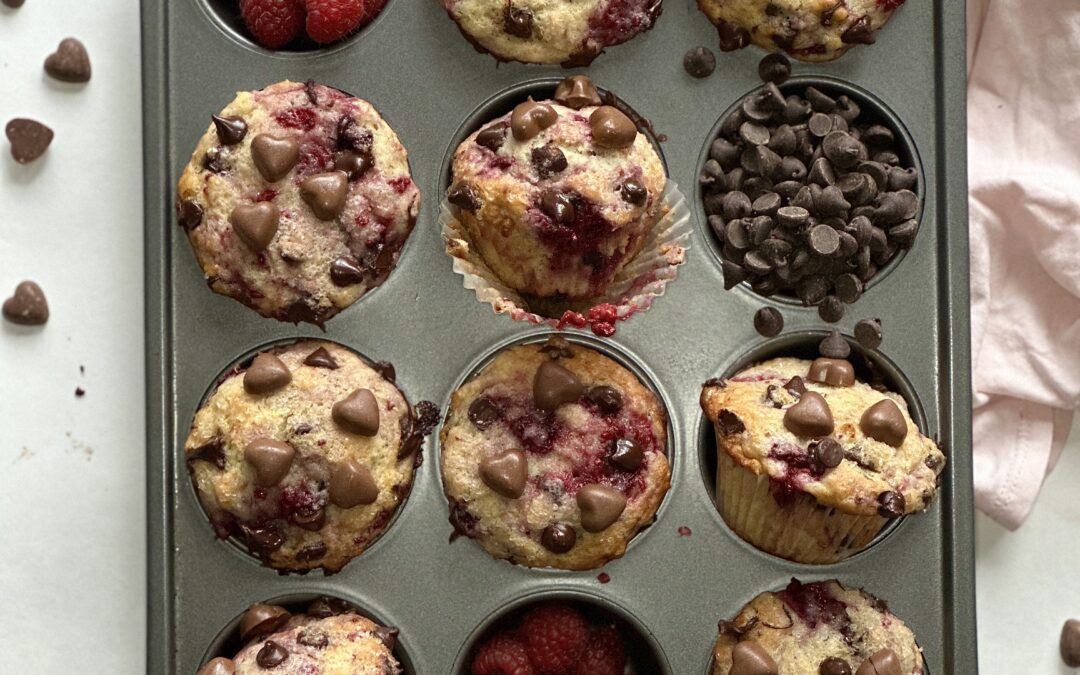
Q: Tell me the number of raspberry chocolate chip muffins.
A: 9